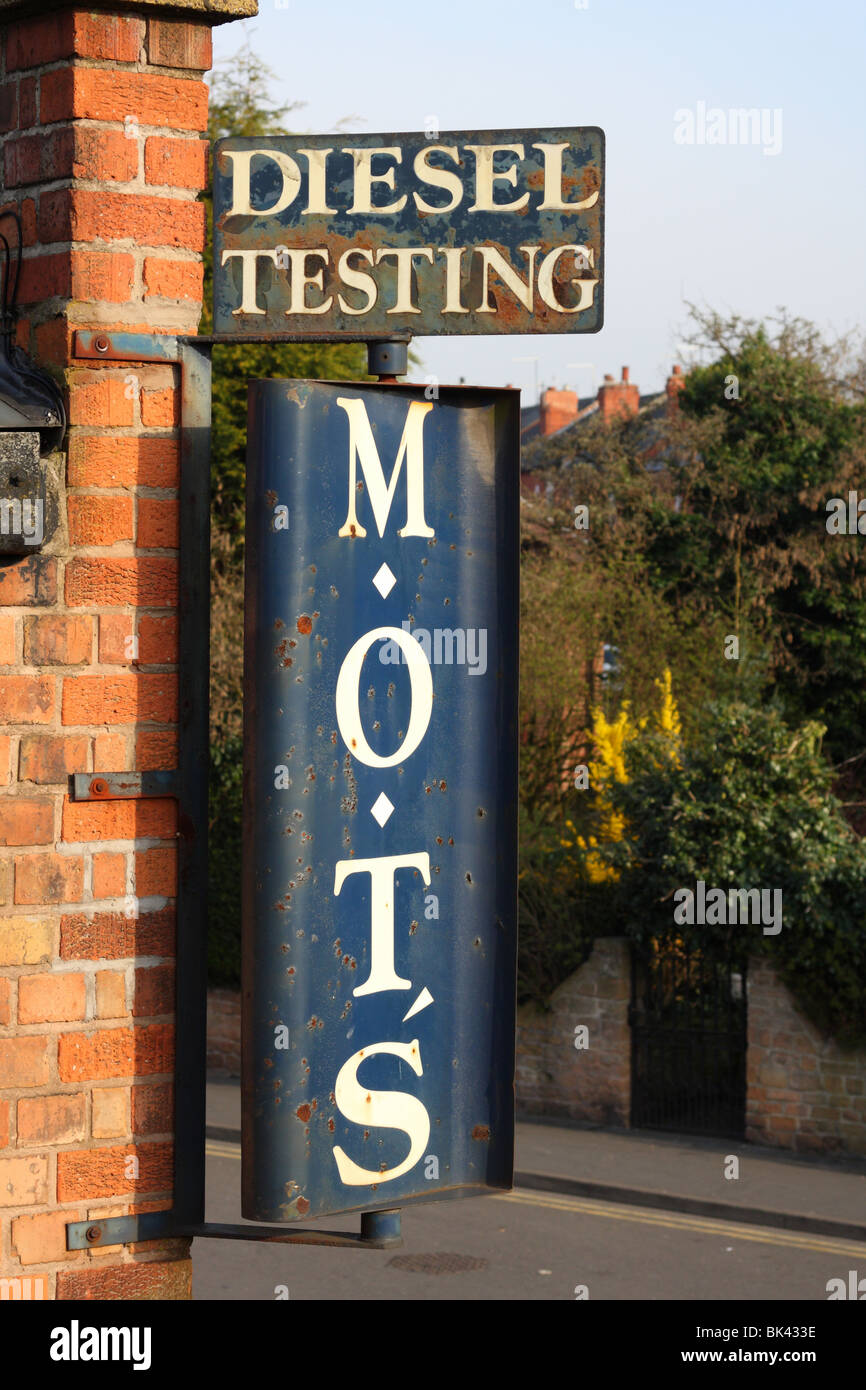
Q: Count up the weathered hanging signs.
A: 2